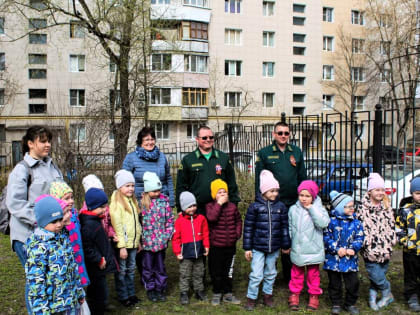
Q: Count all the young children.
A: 14